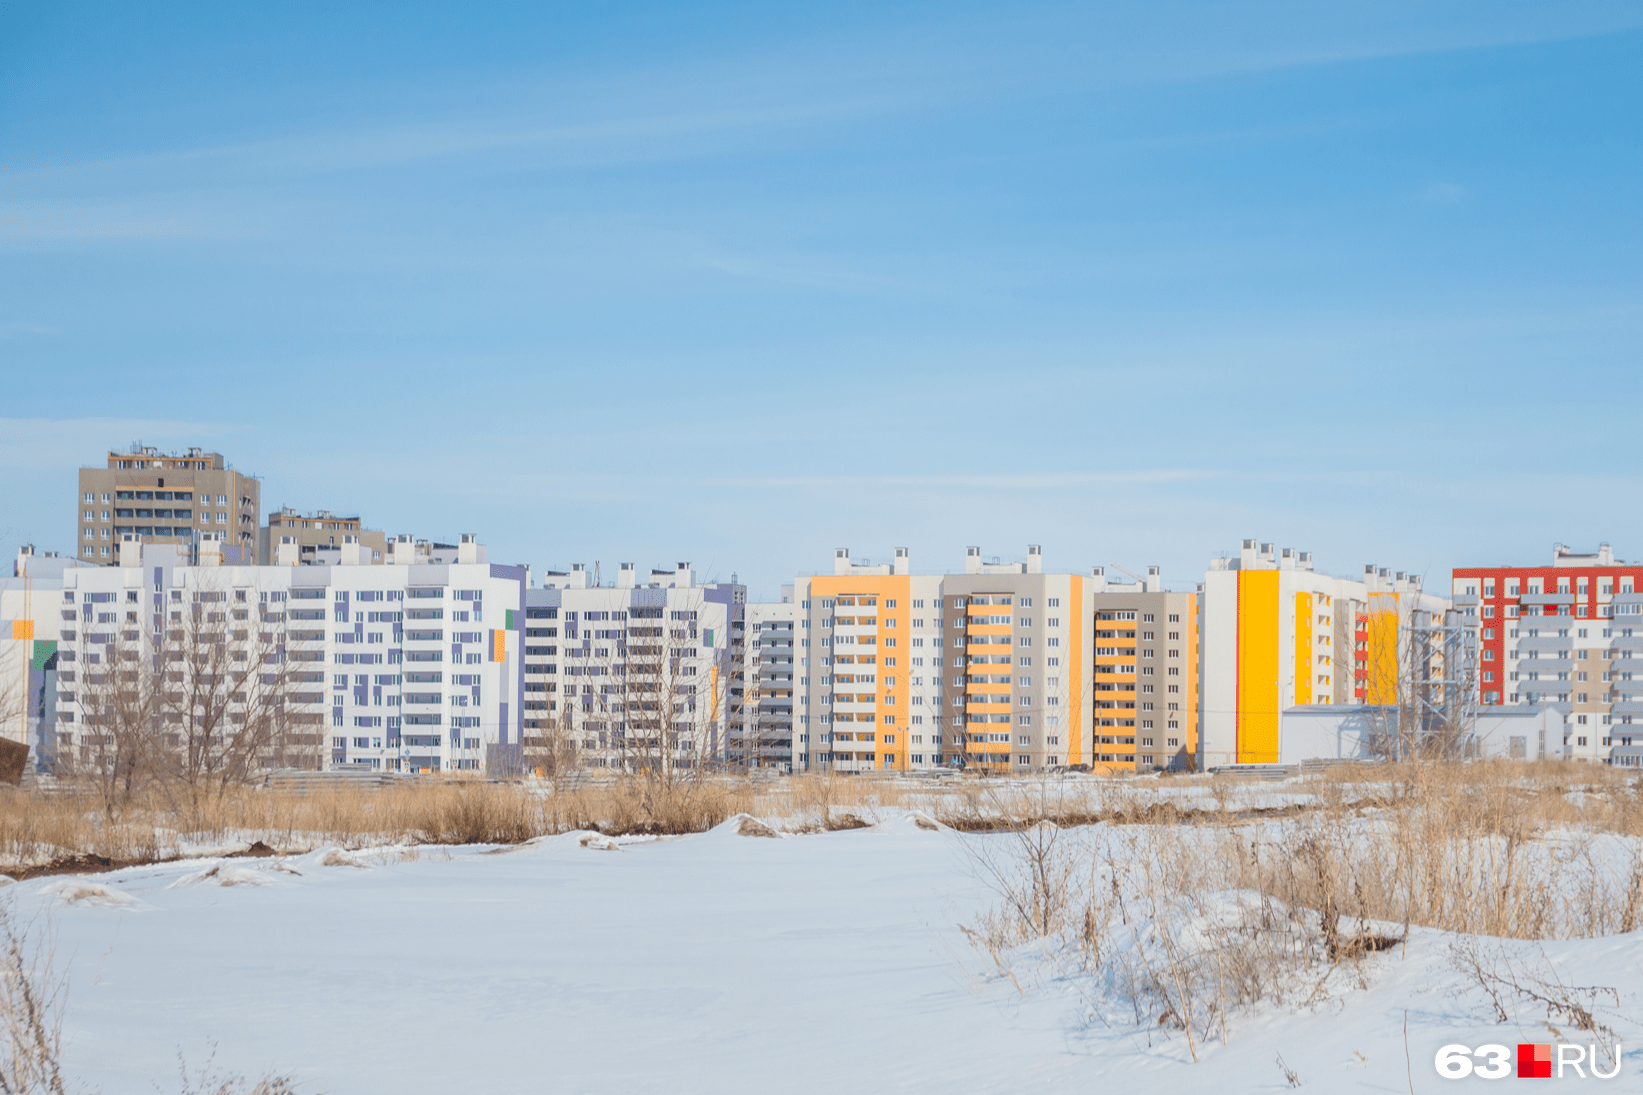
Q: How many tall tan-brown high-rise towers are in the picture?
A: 2